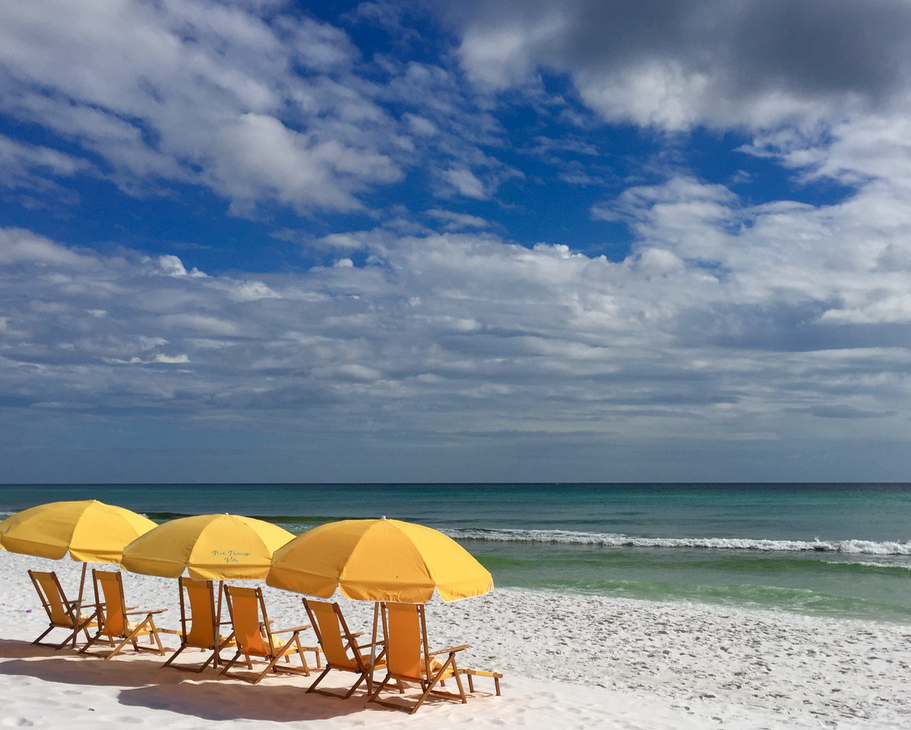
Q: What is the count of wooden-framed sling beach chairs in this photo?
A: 6